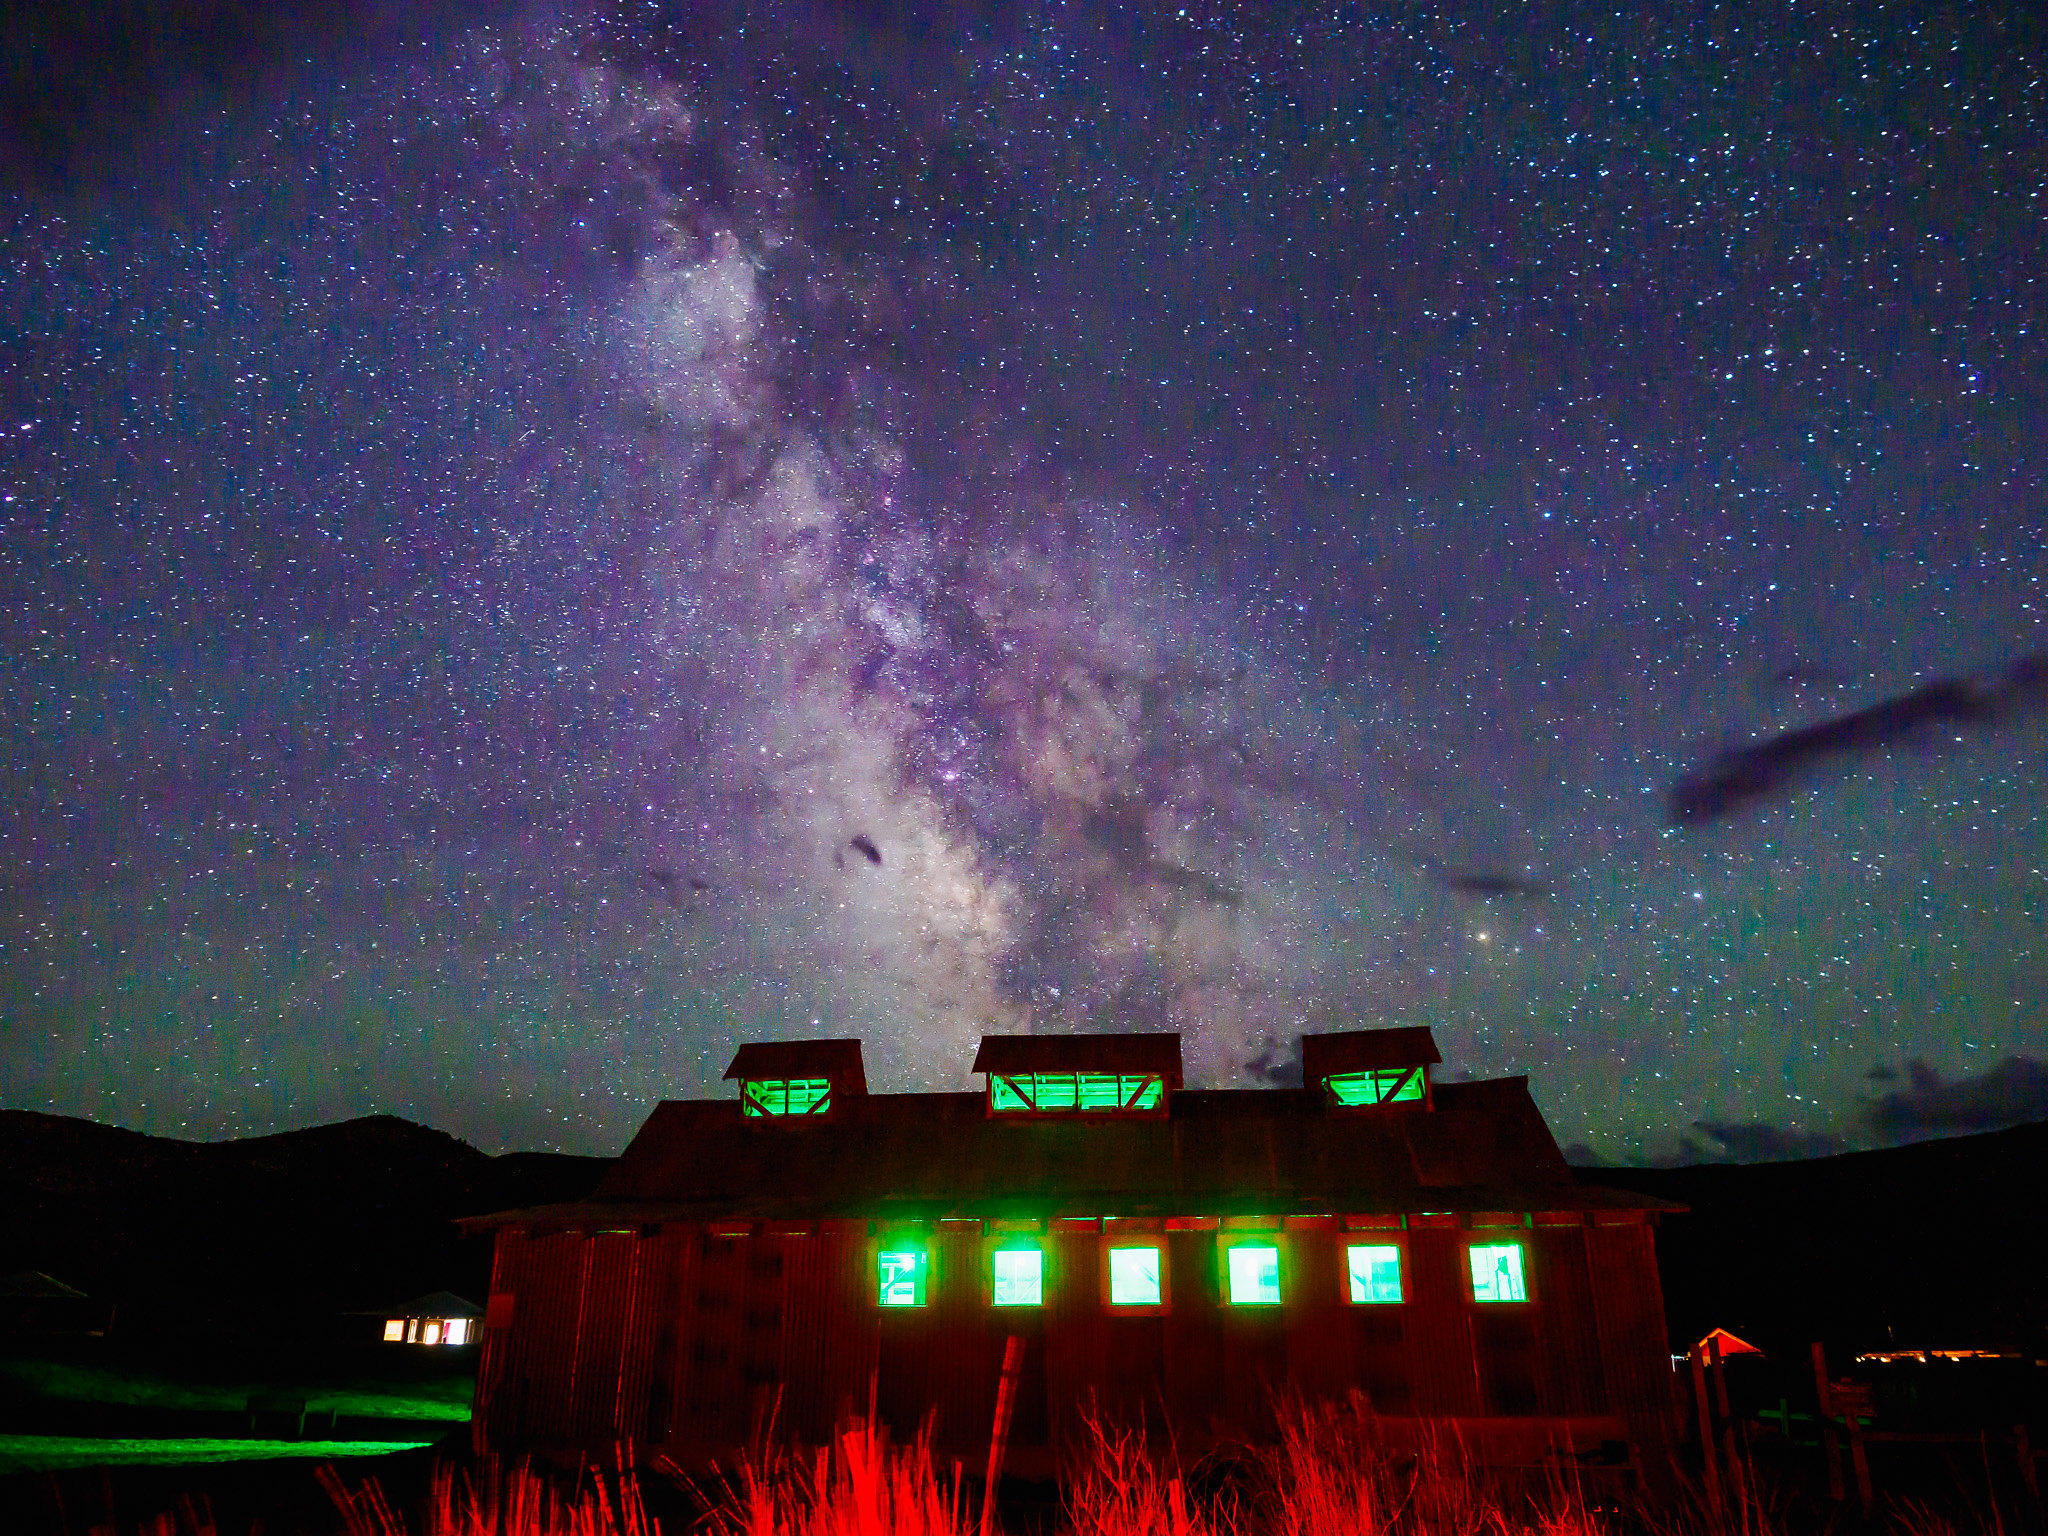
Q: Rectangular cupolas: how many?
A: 3